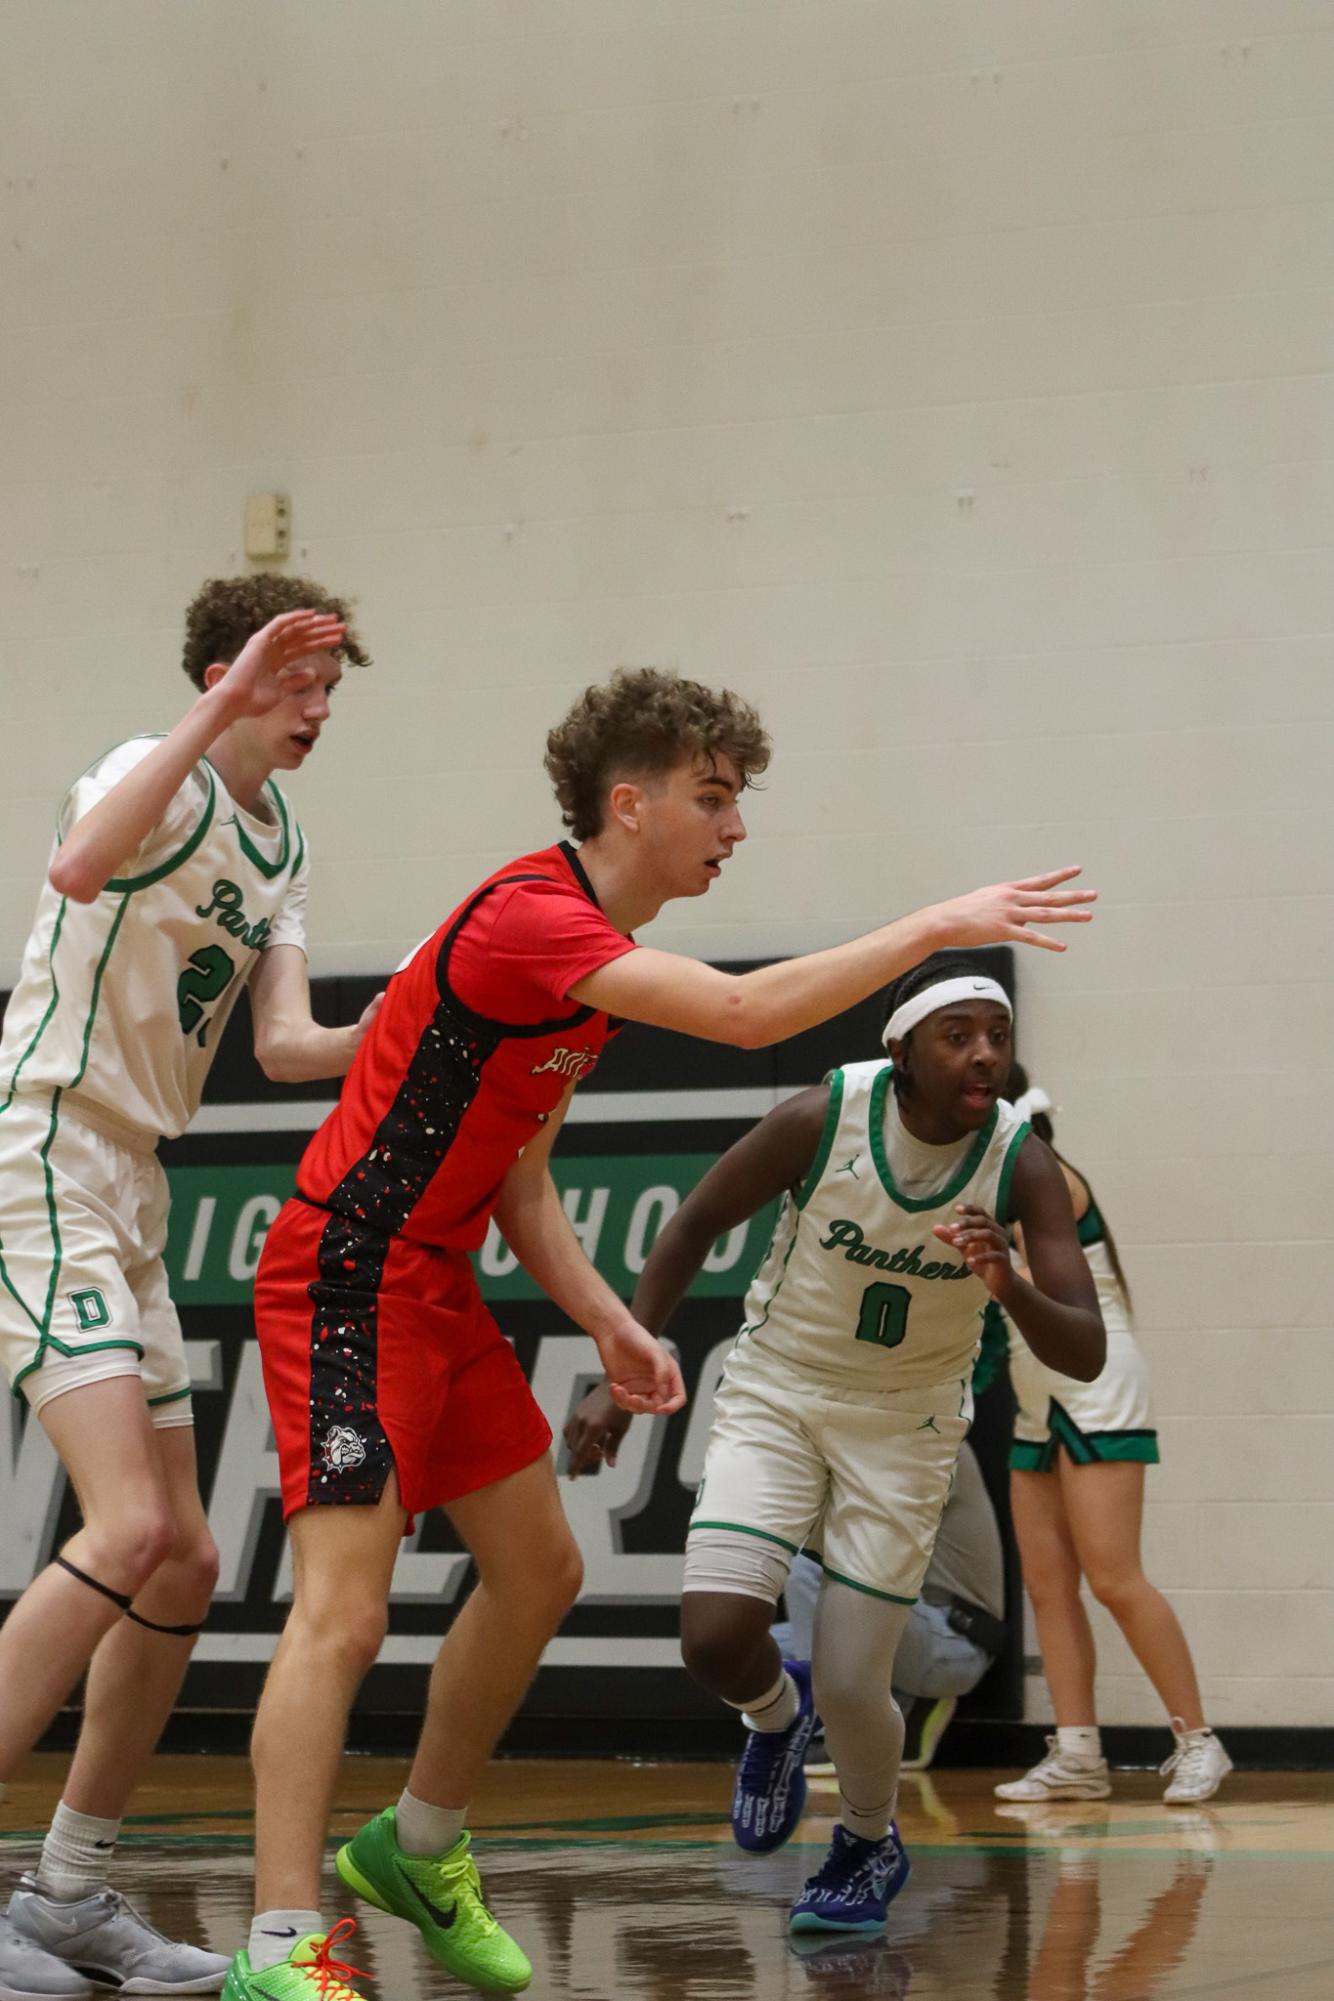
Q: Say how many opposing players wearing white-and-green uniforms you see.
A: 2